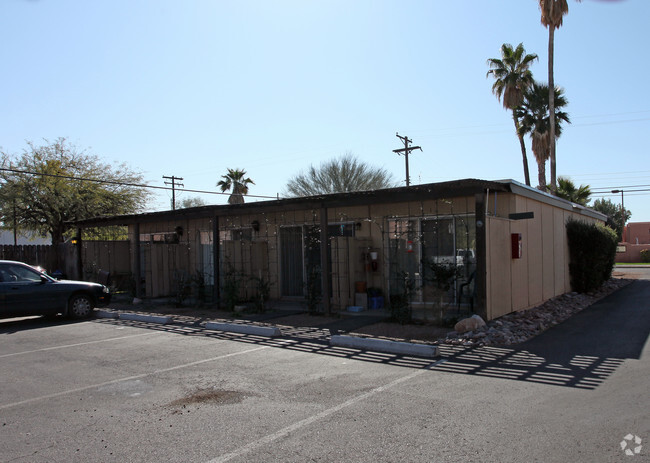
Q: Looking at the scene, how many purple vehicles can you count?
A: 0